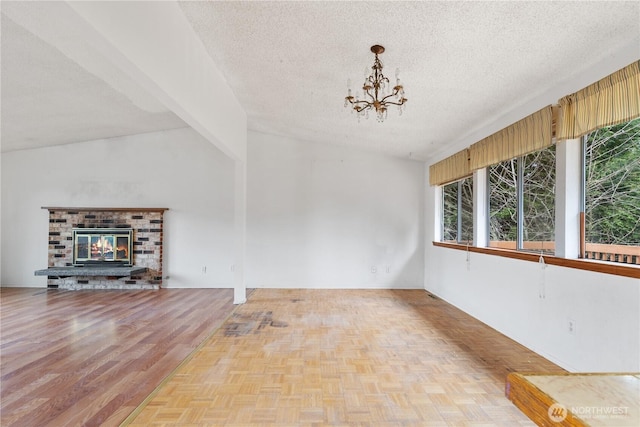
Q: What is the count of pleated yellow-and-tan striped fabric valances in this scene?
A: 3